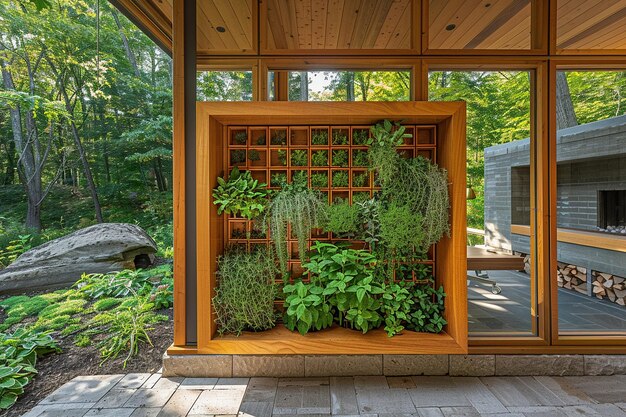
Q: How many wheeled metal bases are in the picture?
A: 1